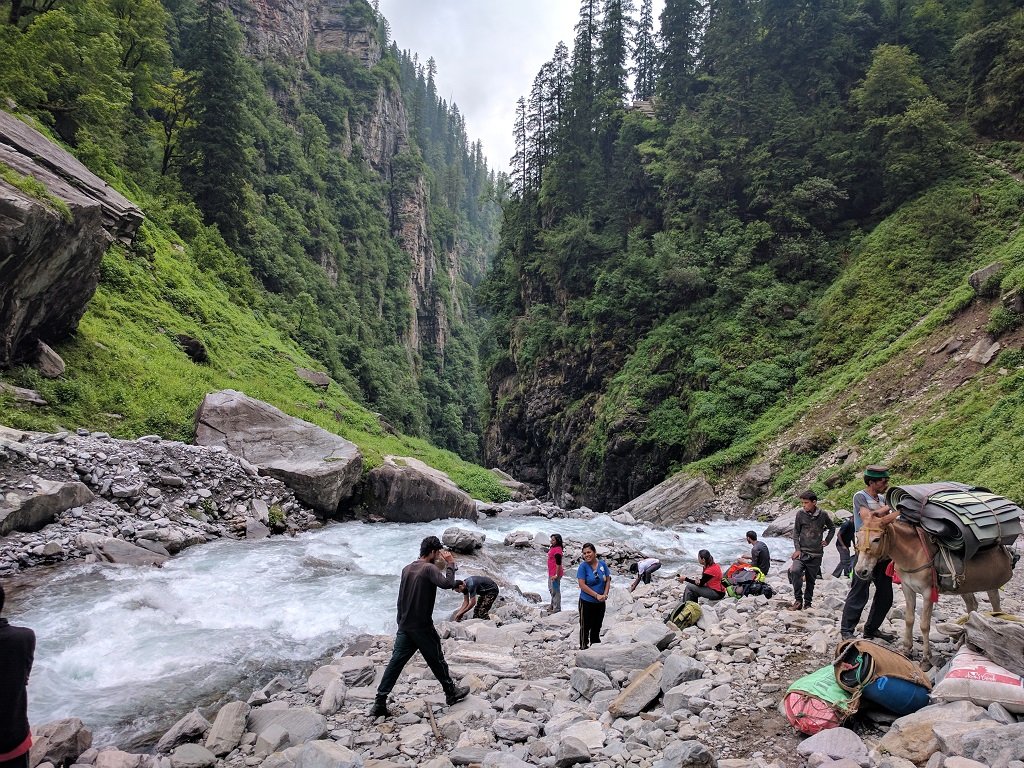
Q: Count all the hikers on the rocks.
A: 11